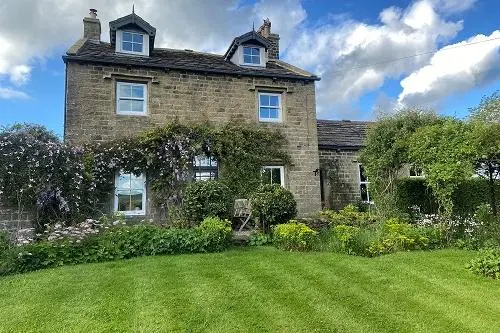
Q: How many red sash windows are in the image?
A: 0